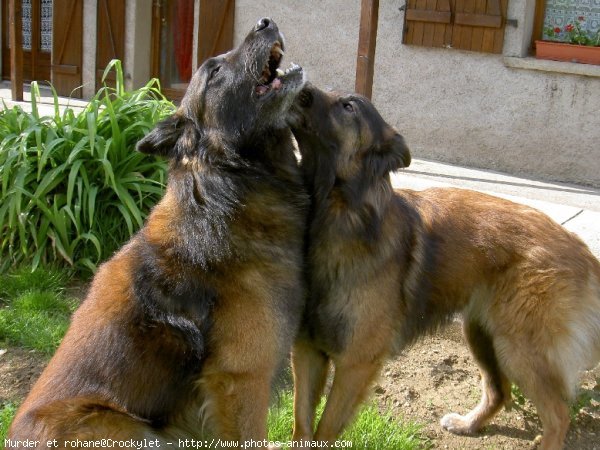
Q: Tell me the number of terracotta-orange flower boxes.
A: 1